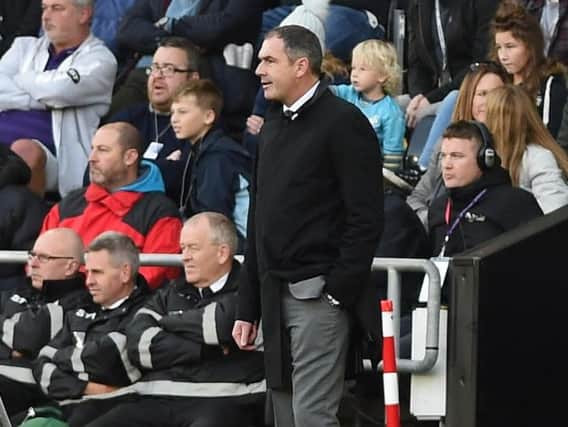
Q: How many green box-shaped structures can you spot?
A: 0